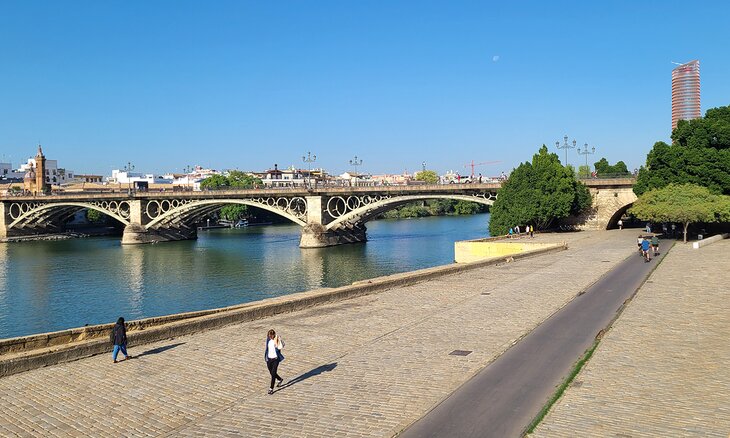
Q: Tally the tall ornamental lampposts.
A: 6